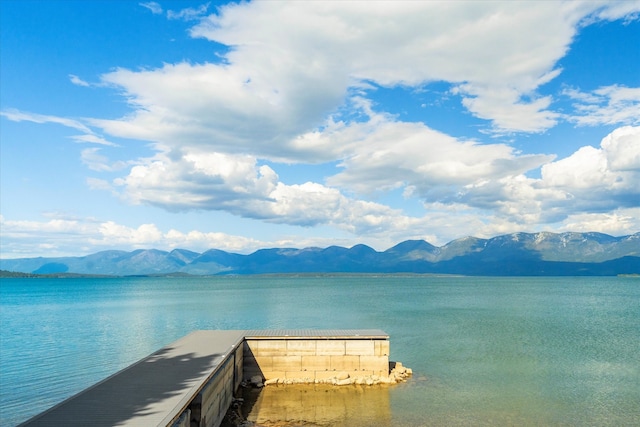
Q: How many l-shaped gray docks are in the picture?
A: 1